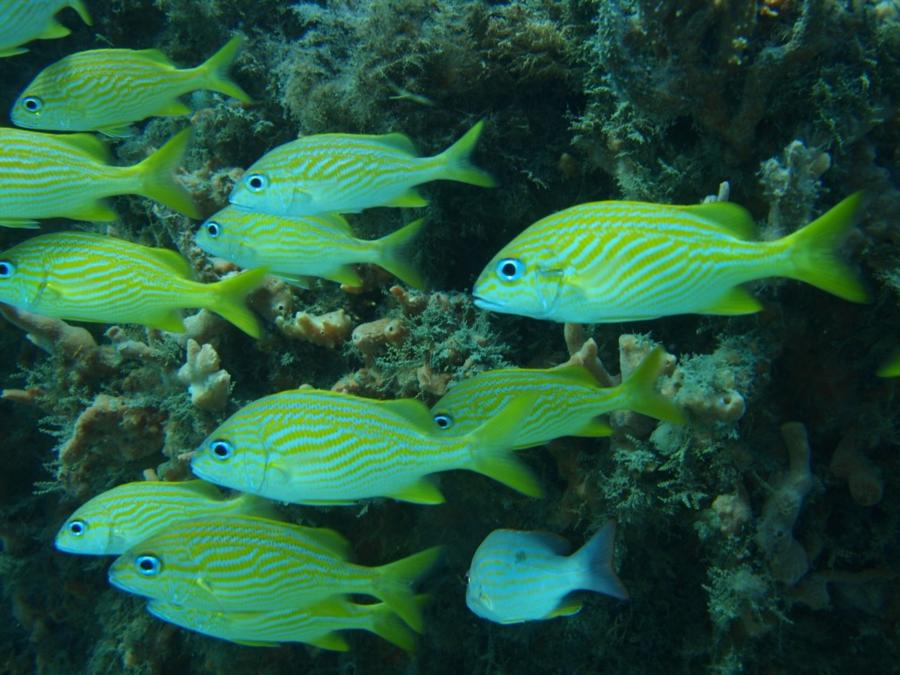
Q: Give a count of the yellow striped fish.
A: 12